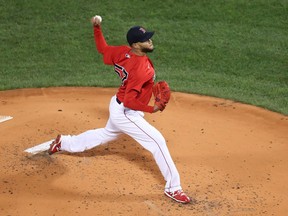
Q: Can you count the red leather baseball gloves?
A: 1